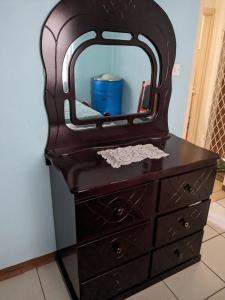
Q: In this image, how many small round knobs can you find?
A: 6